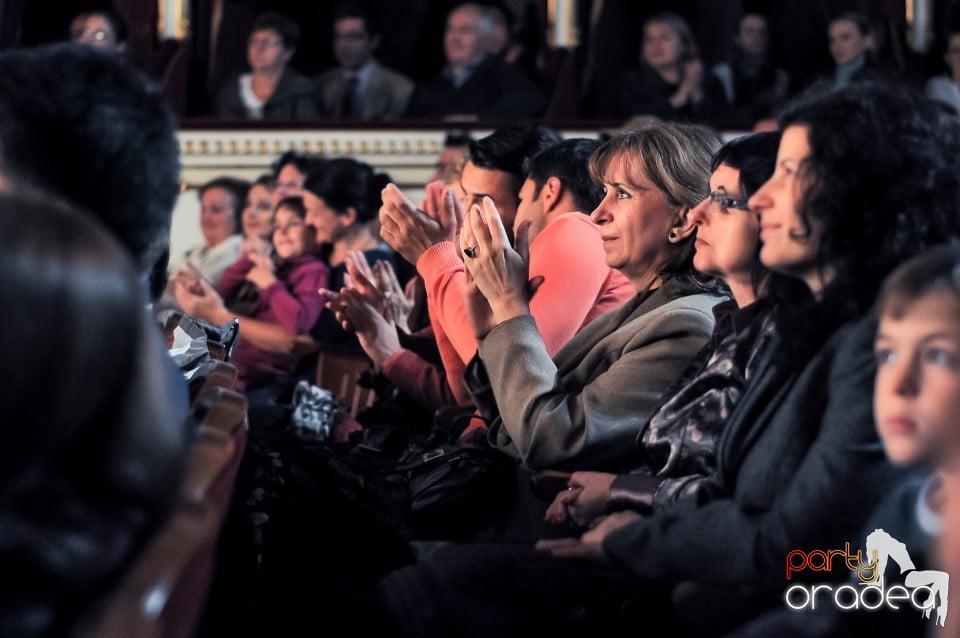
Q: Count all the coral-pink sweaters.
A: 1